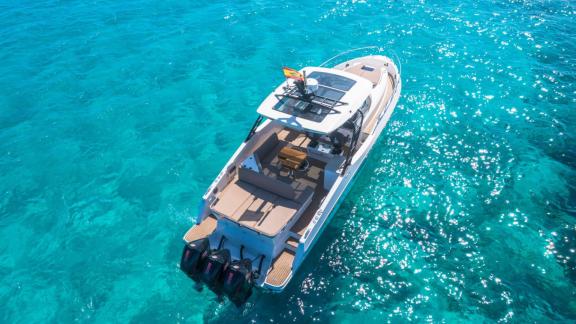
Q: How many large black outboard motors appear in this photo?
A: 3